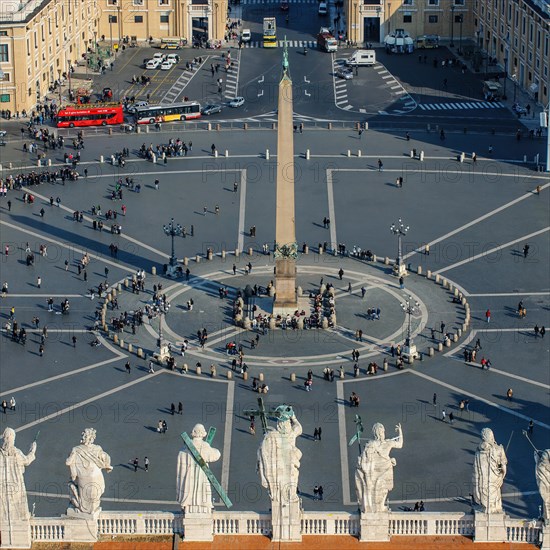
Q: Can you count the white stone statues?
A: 7